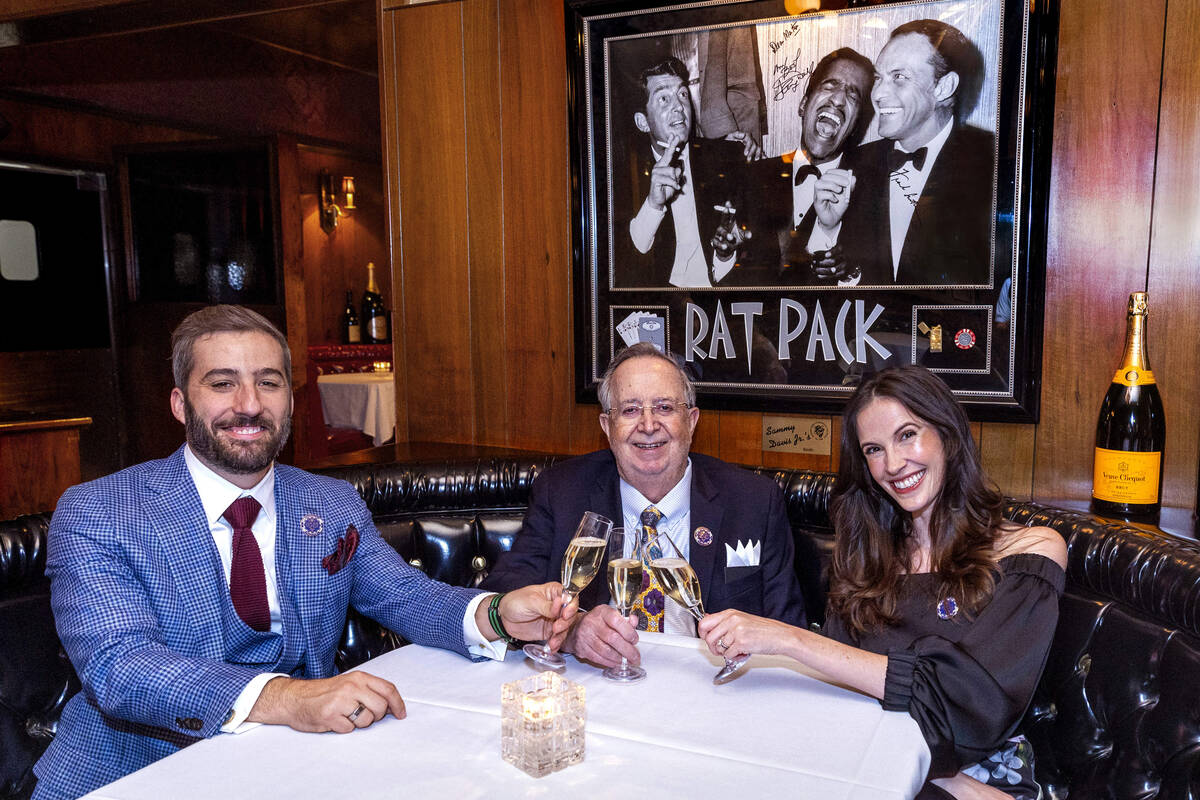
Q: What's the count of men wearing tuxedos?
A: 3